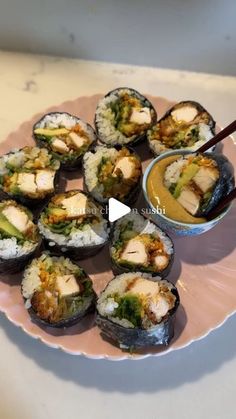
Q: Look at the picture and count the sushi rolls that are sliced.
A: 11